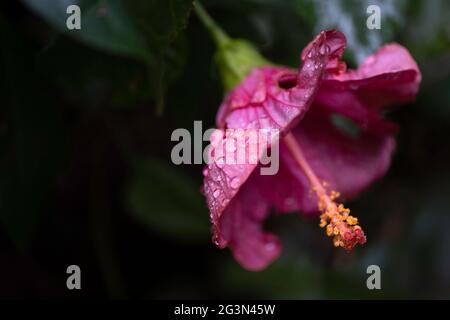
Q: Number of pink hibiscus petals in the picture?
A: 5